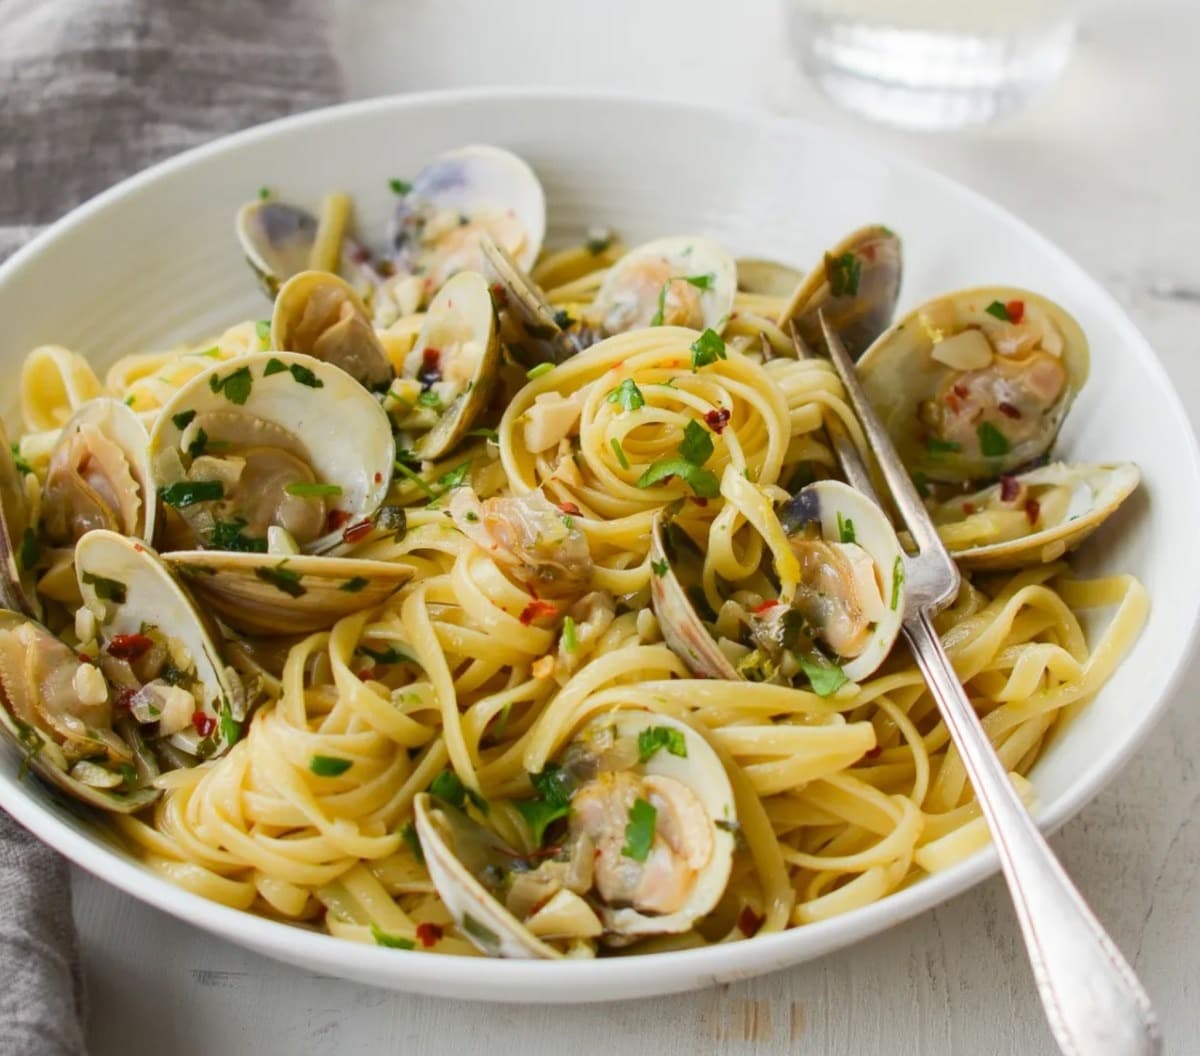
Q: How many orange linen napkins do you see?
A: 0